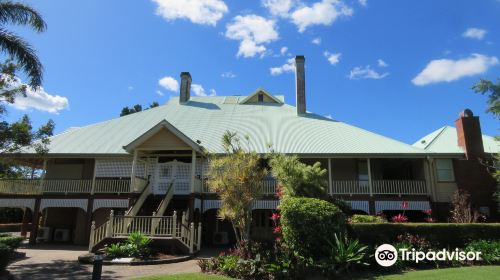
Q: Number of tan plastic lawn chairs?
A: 0